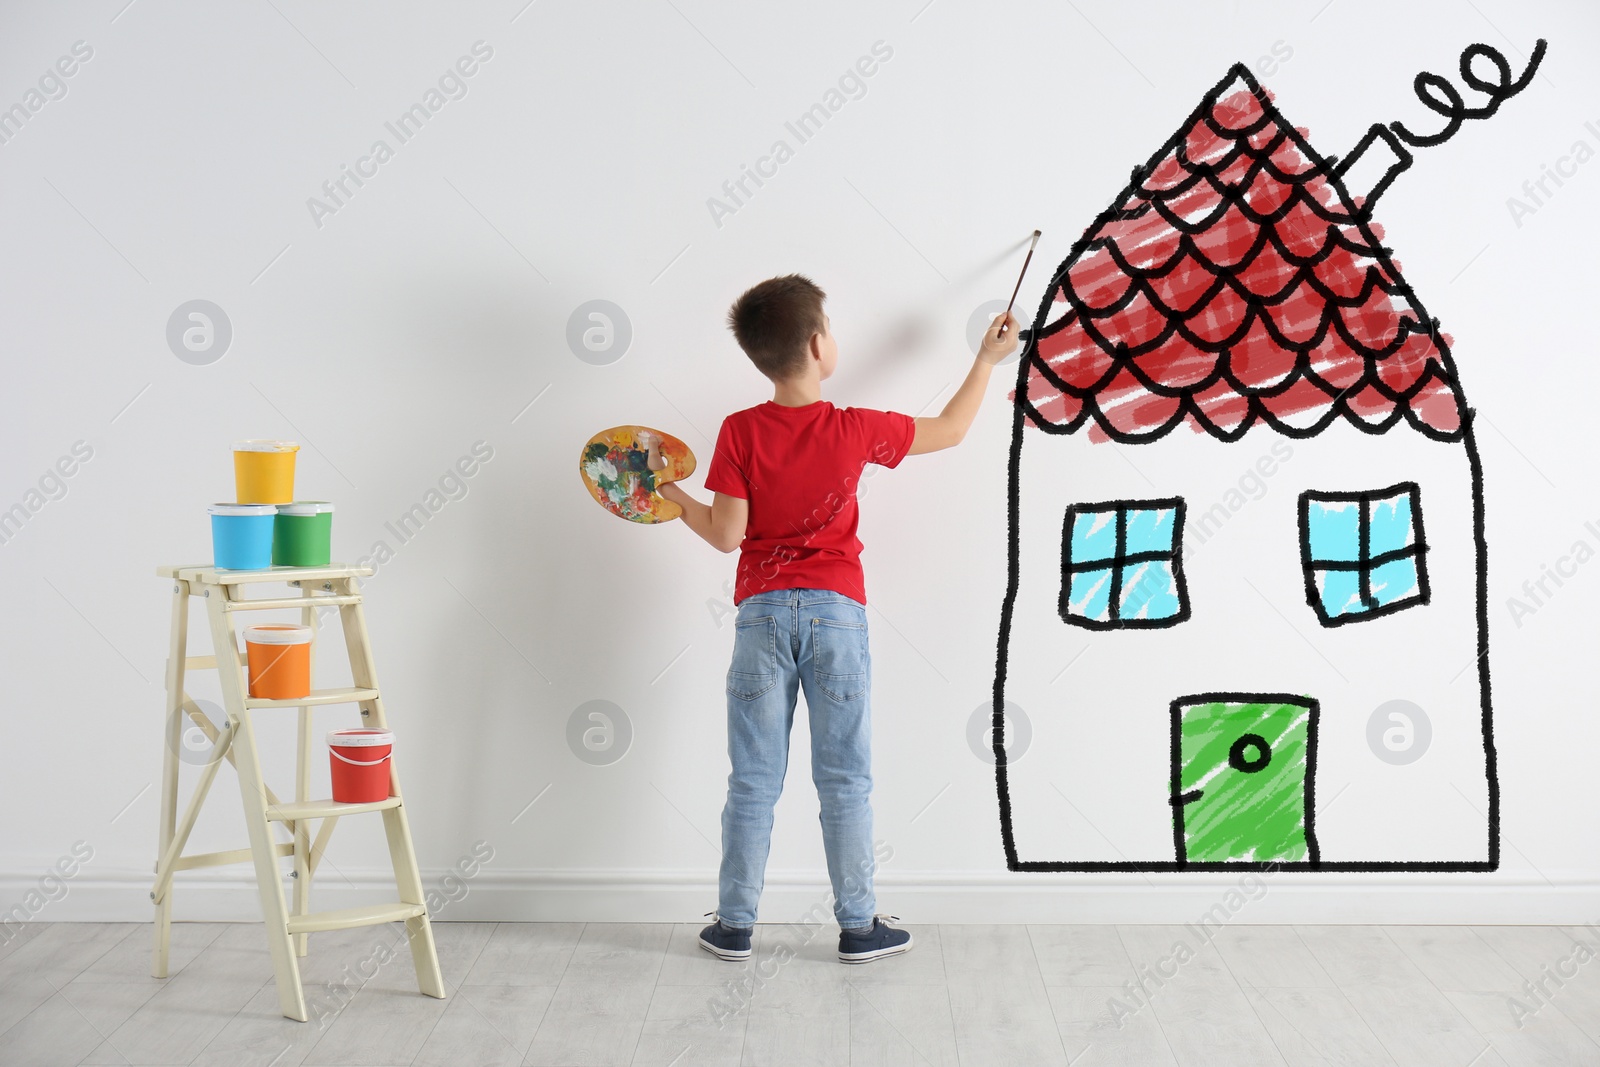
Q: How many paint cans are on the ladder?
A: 5